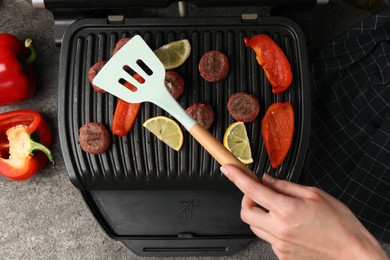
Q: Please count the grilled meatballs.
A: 7